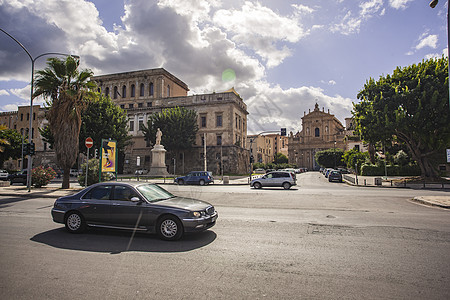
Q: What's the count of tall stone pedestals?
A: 1